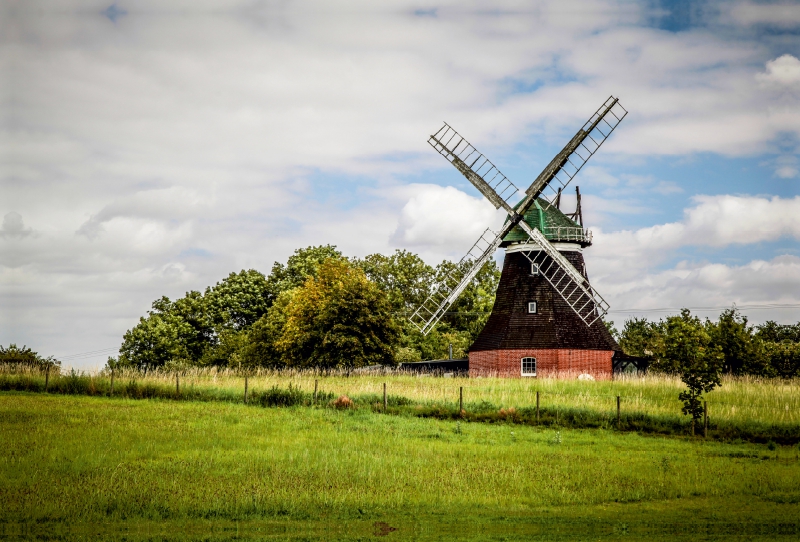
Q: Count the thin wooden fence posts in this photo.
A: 10